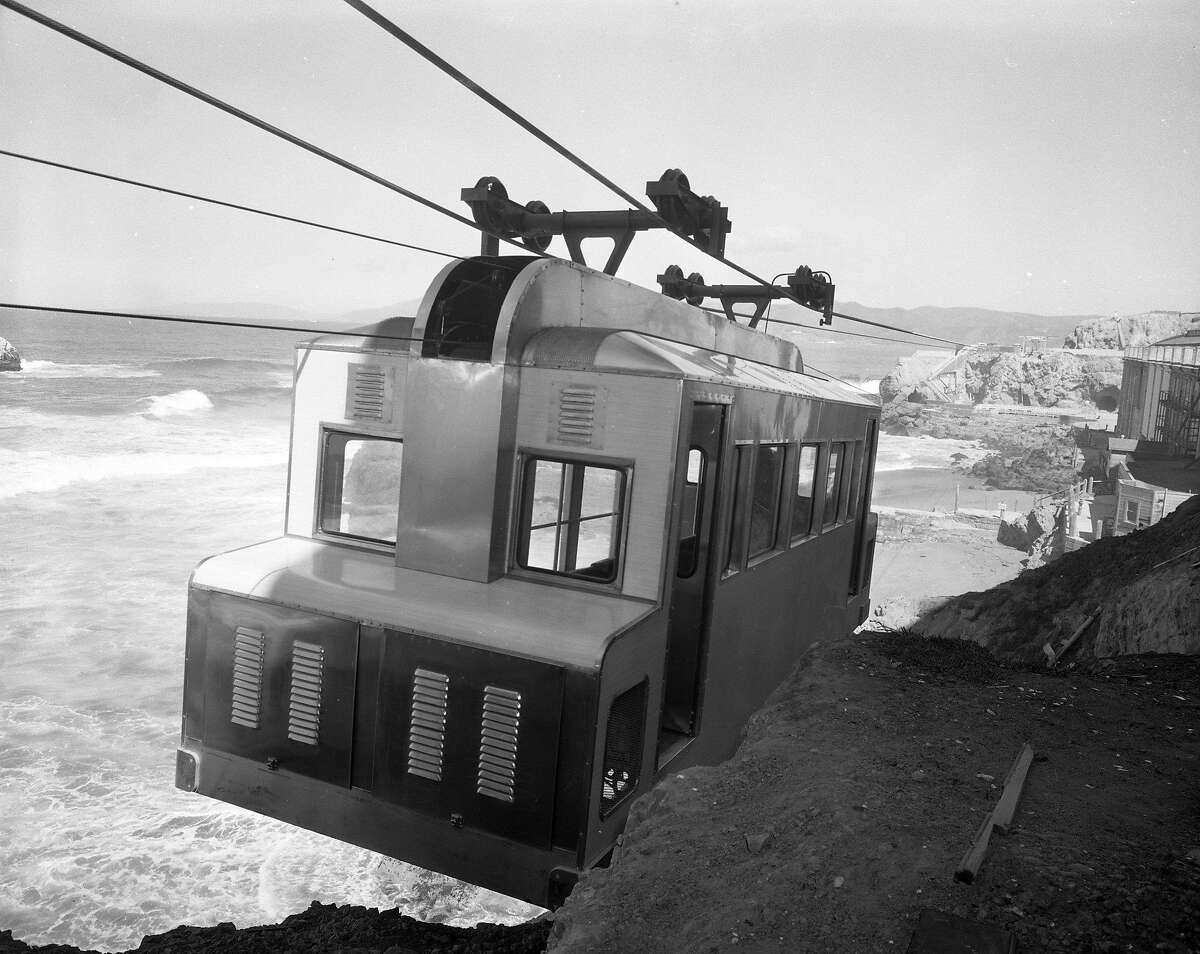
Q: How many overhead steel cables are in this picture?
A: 4